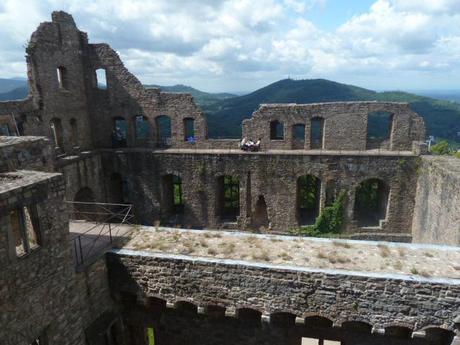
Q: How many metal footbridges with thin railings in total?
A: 1